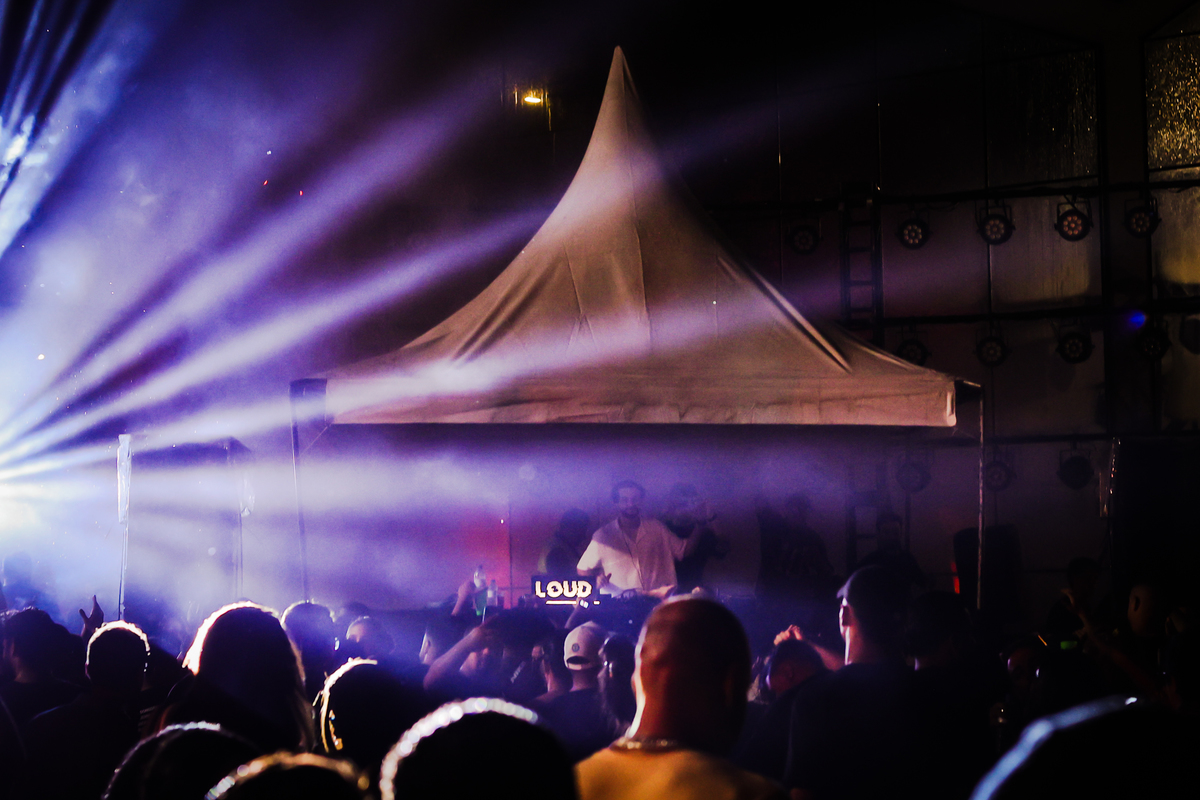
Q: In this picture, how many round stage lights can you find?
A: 12